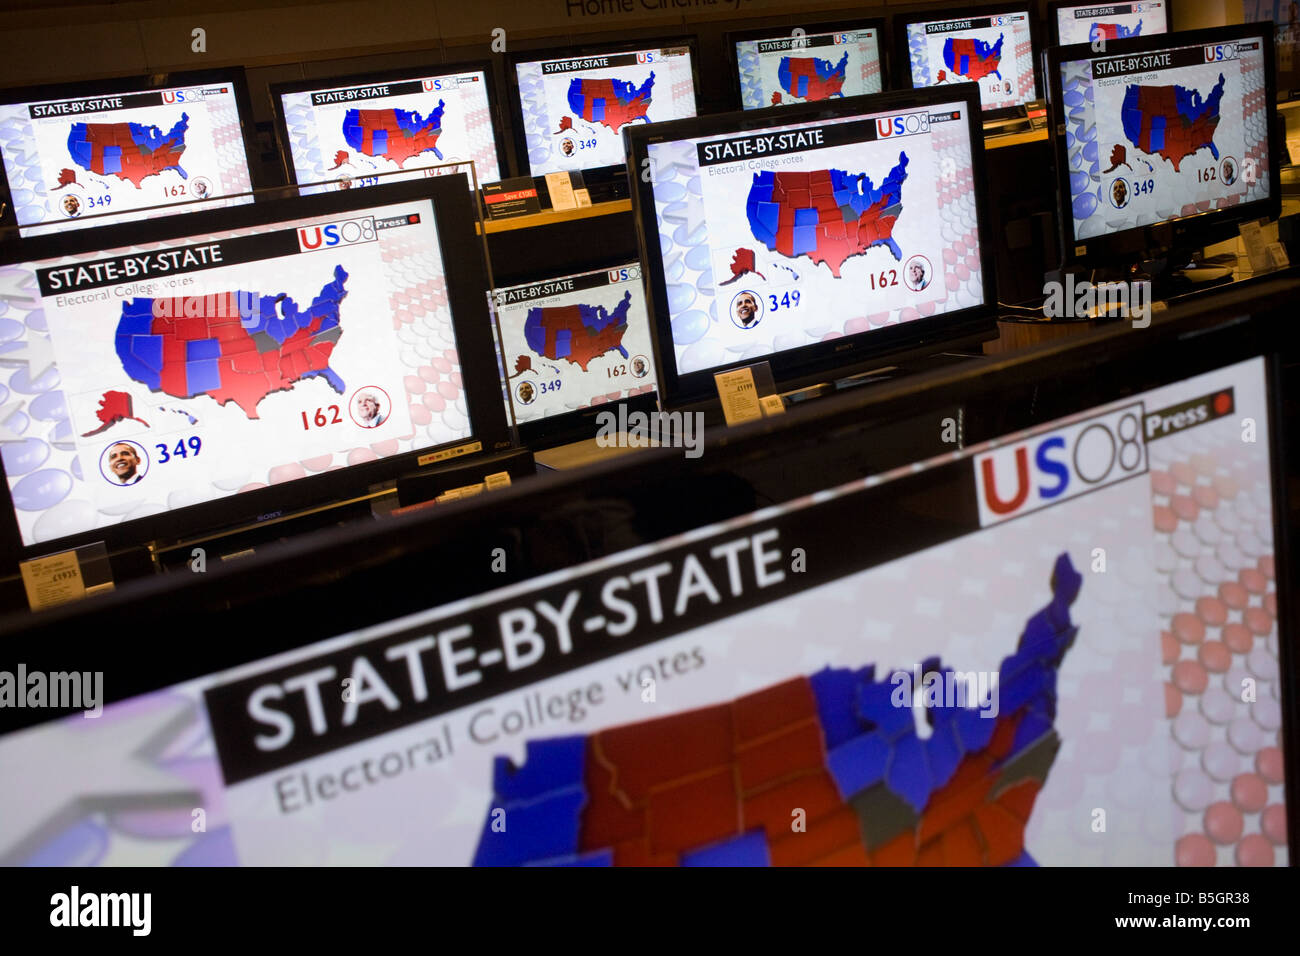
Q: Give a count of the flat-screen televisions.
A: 11